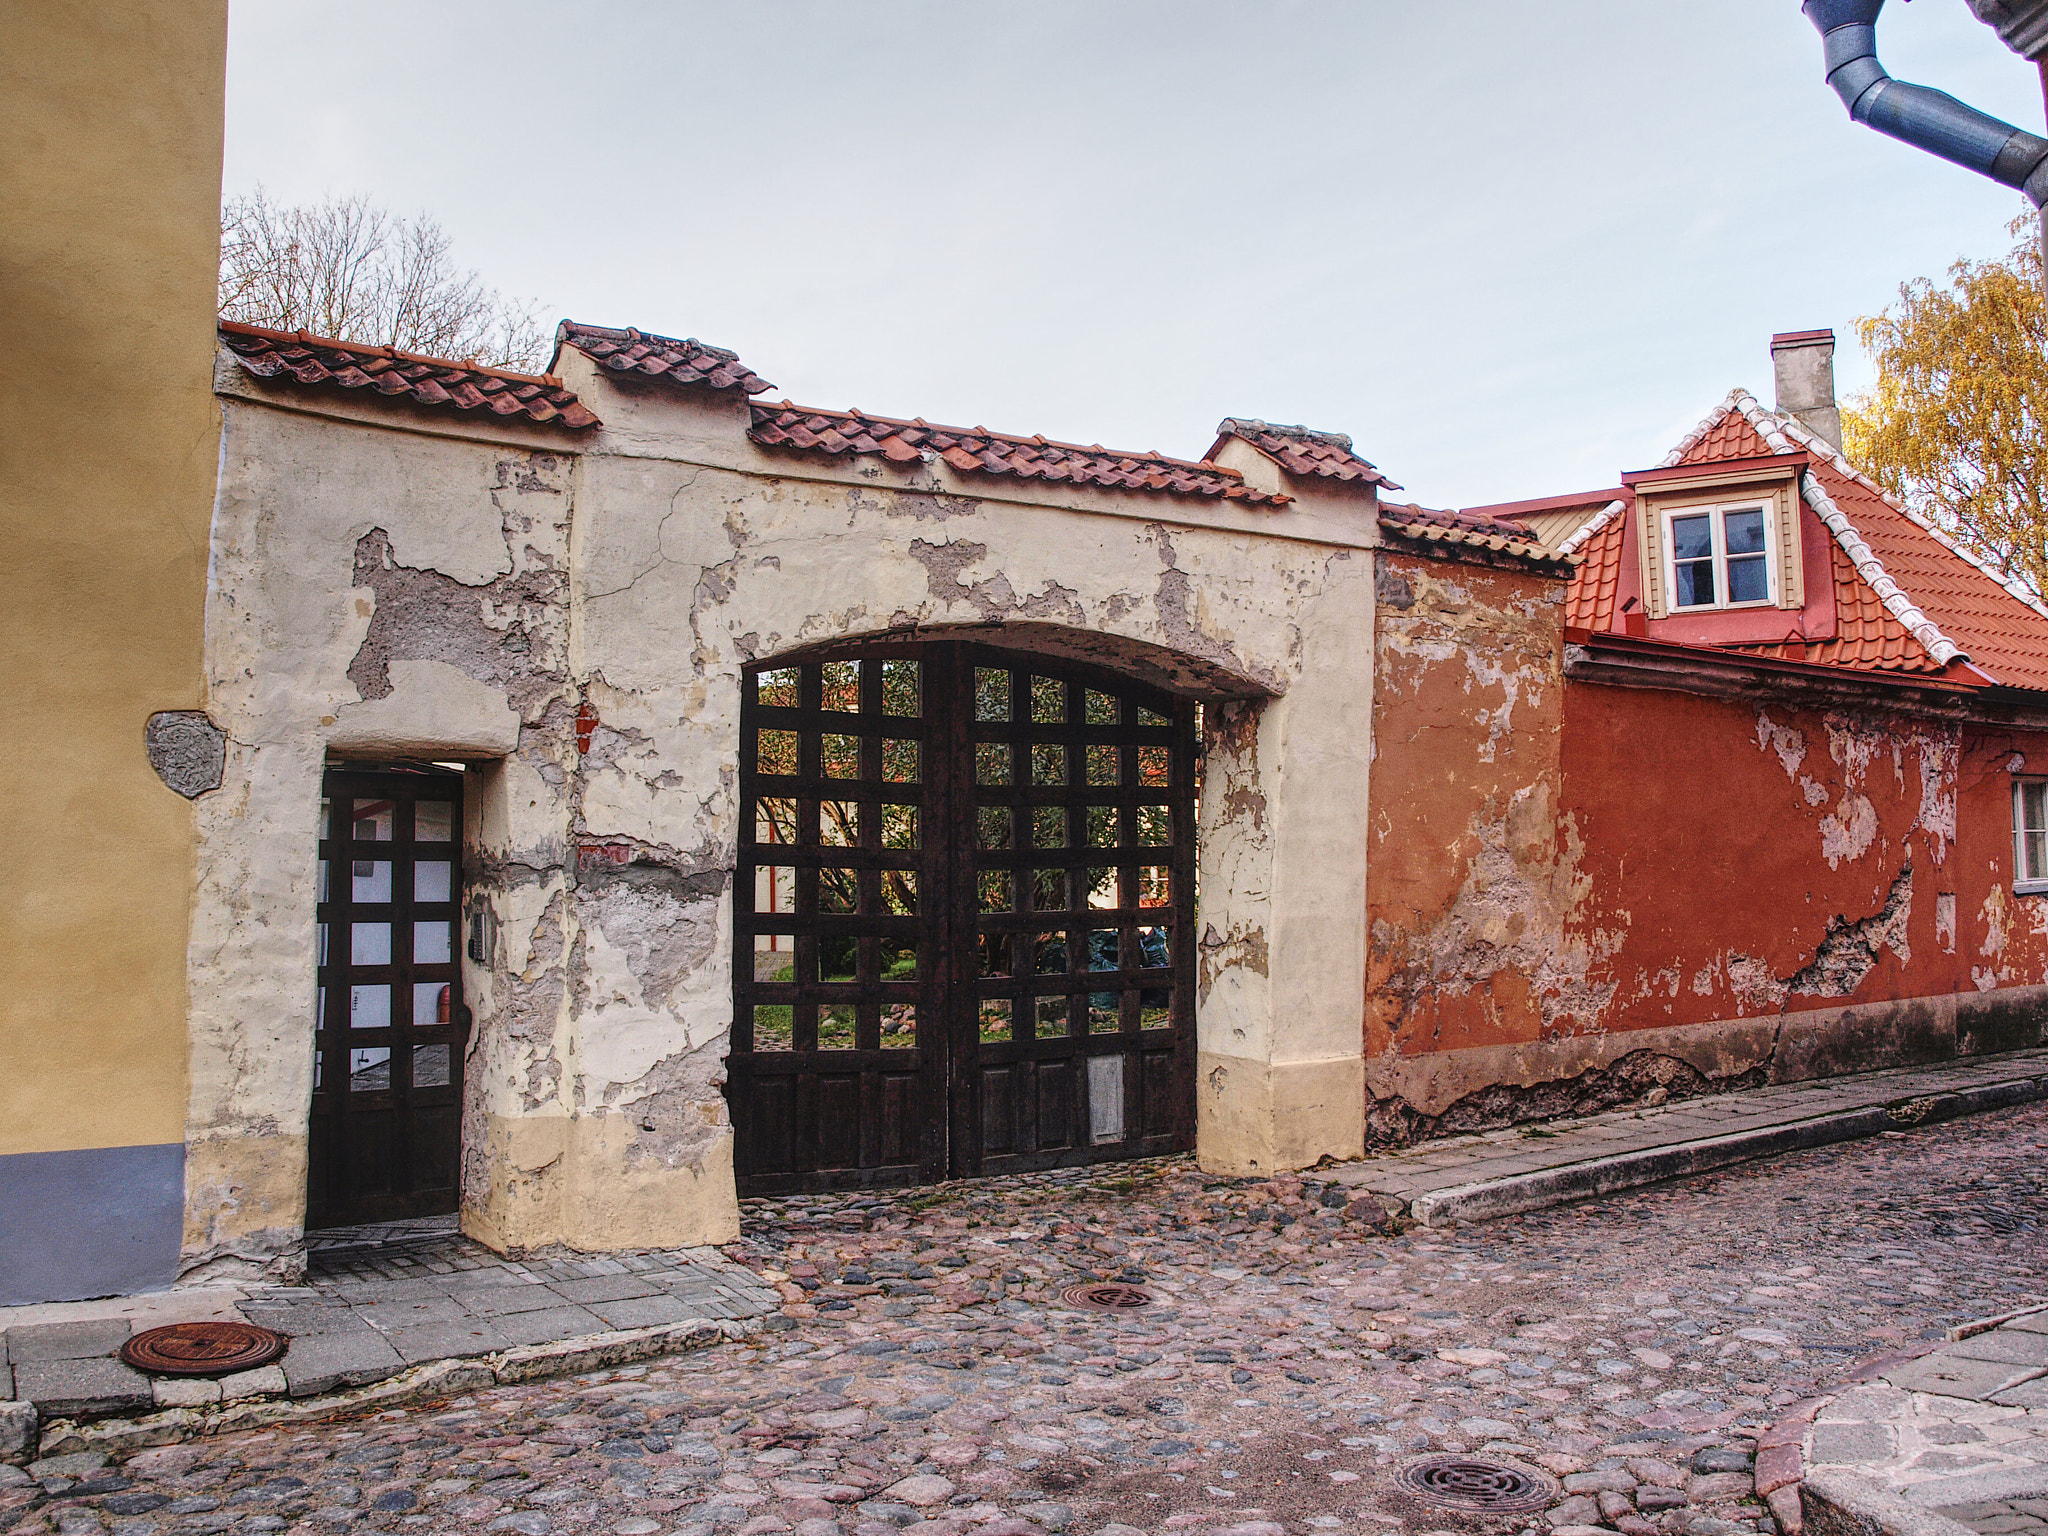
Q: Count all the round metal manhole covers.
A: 3